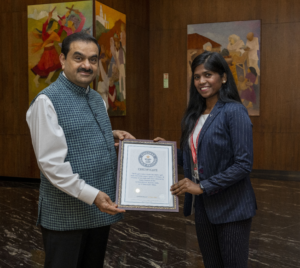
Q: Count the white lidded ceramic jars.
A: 0